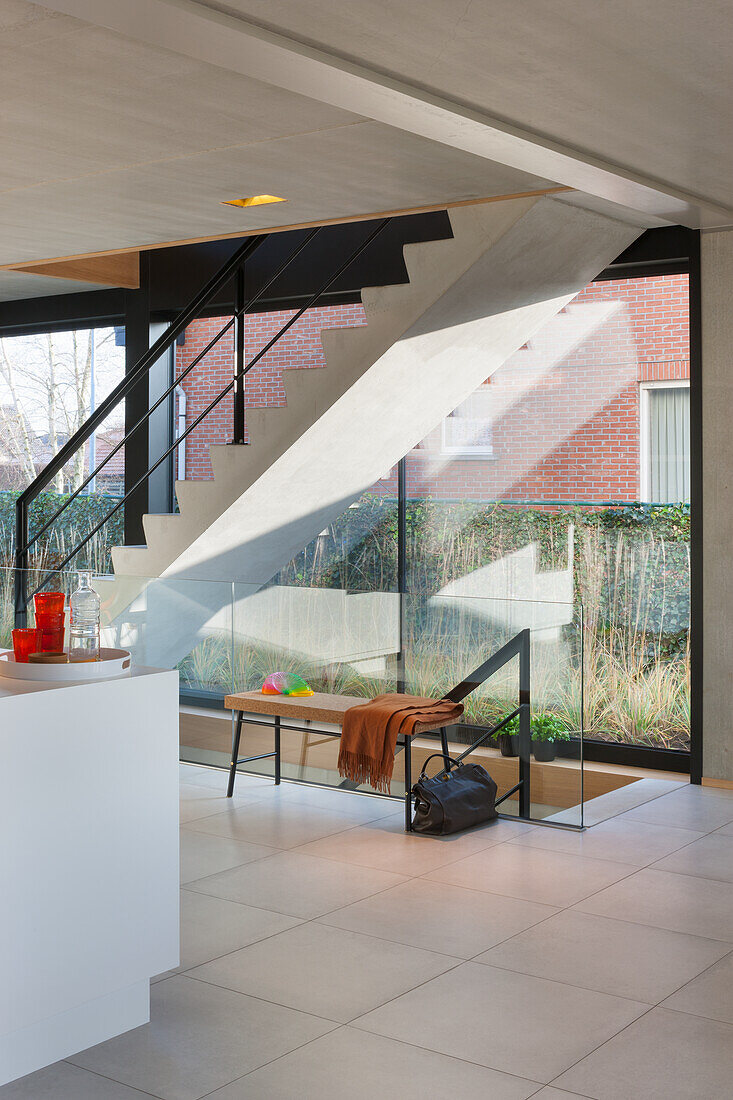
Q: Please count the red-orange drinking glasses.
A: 4